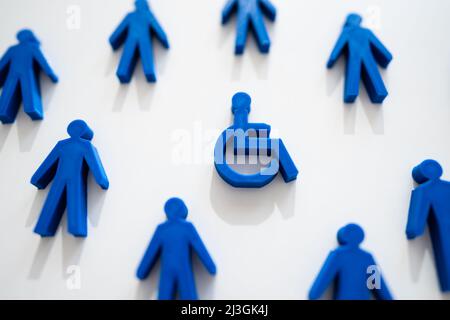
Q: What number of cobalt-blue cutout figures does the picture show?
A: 9